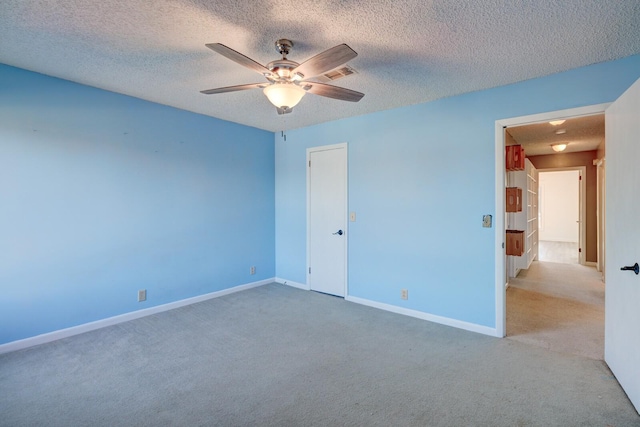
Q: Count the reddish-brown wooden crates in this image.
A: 3